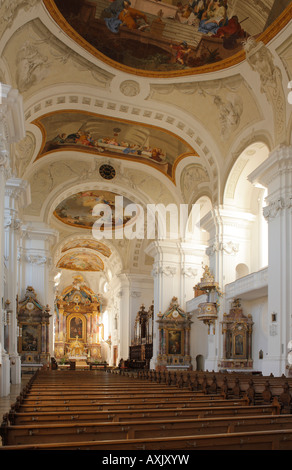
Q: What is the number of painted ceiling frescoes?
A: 5